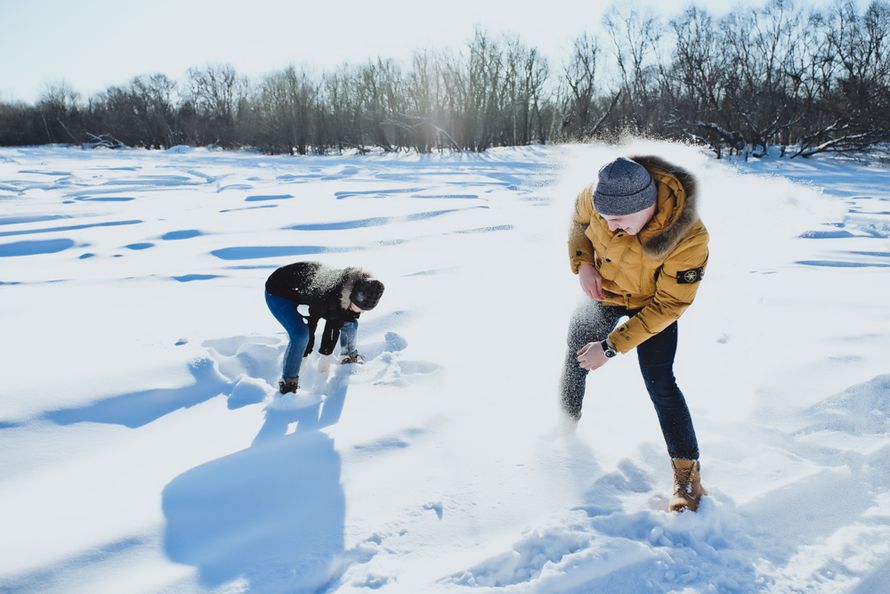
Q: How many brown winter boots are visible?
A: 3